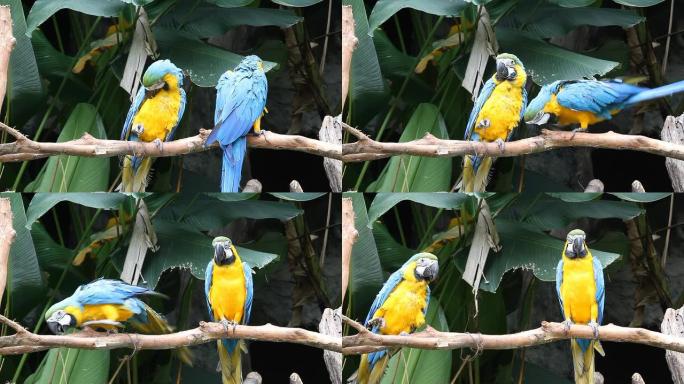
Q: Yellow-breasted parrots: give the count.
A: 8